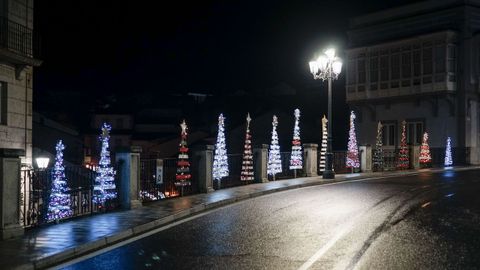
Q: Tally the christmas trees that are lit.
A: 13